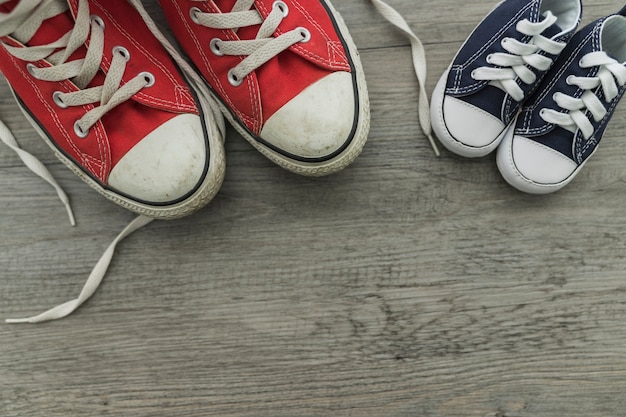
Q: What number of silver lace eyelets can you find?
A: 11